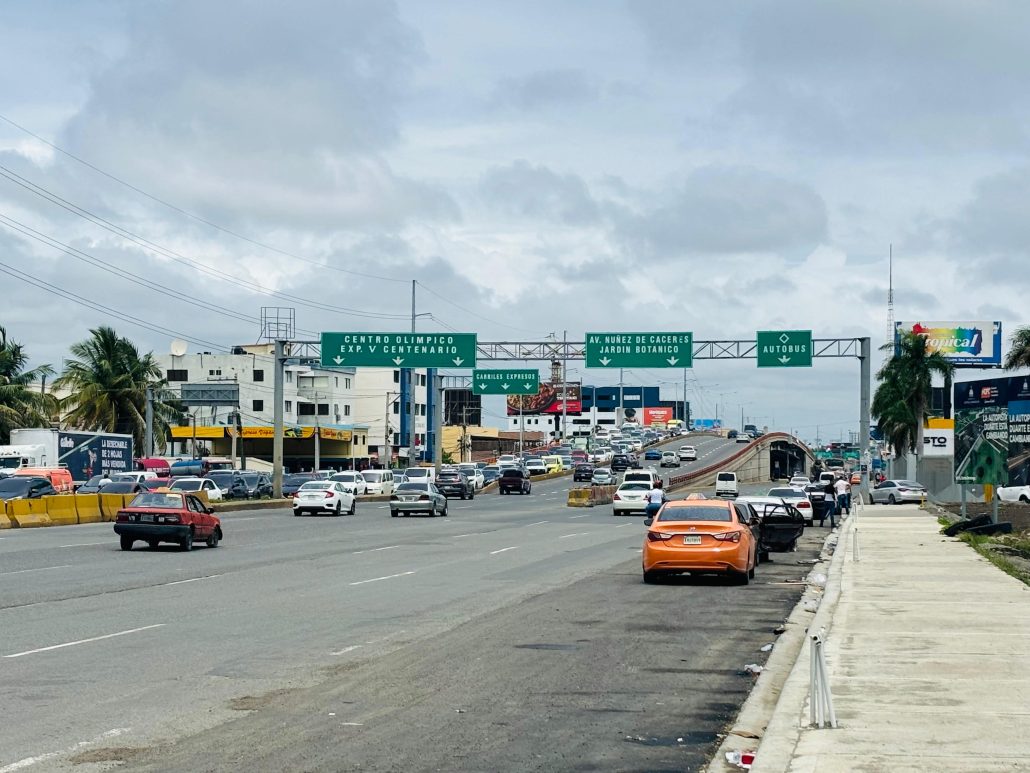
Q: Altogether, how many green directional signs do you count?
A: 4